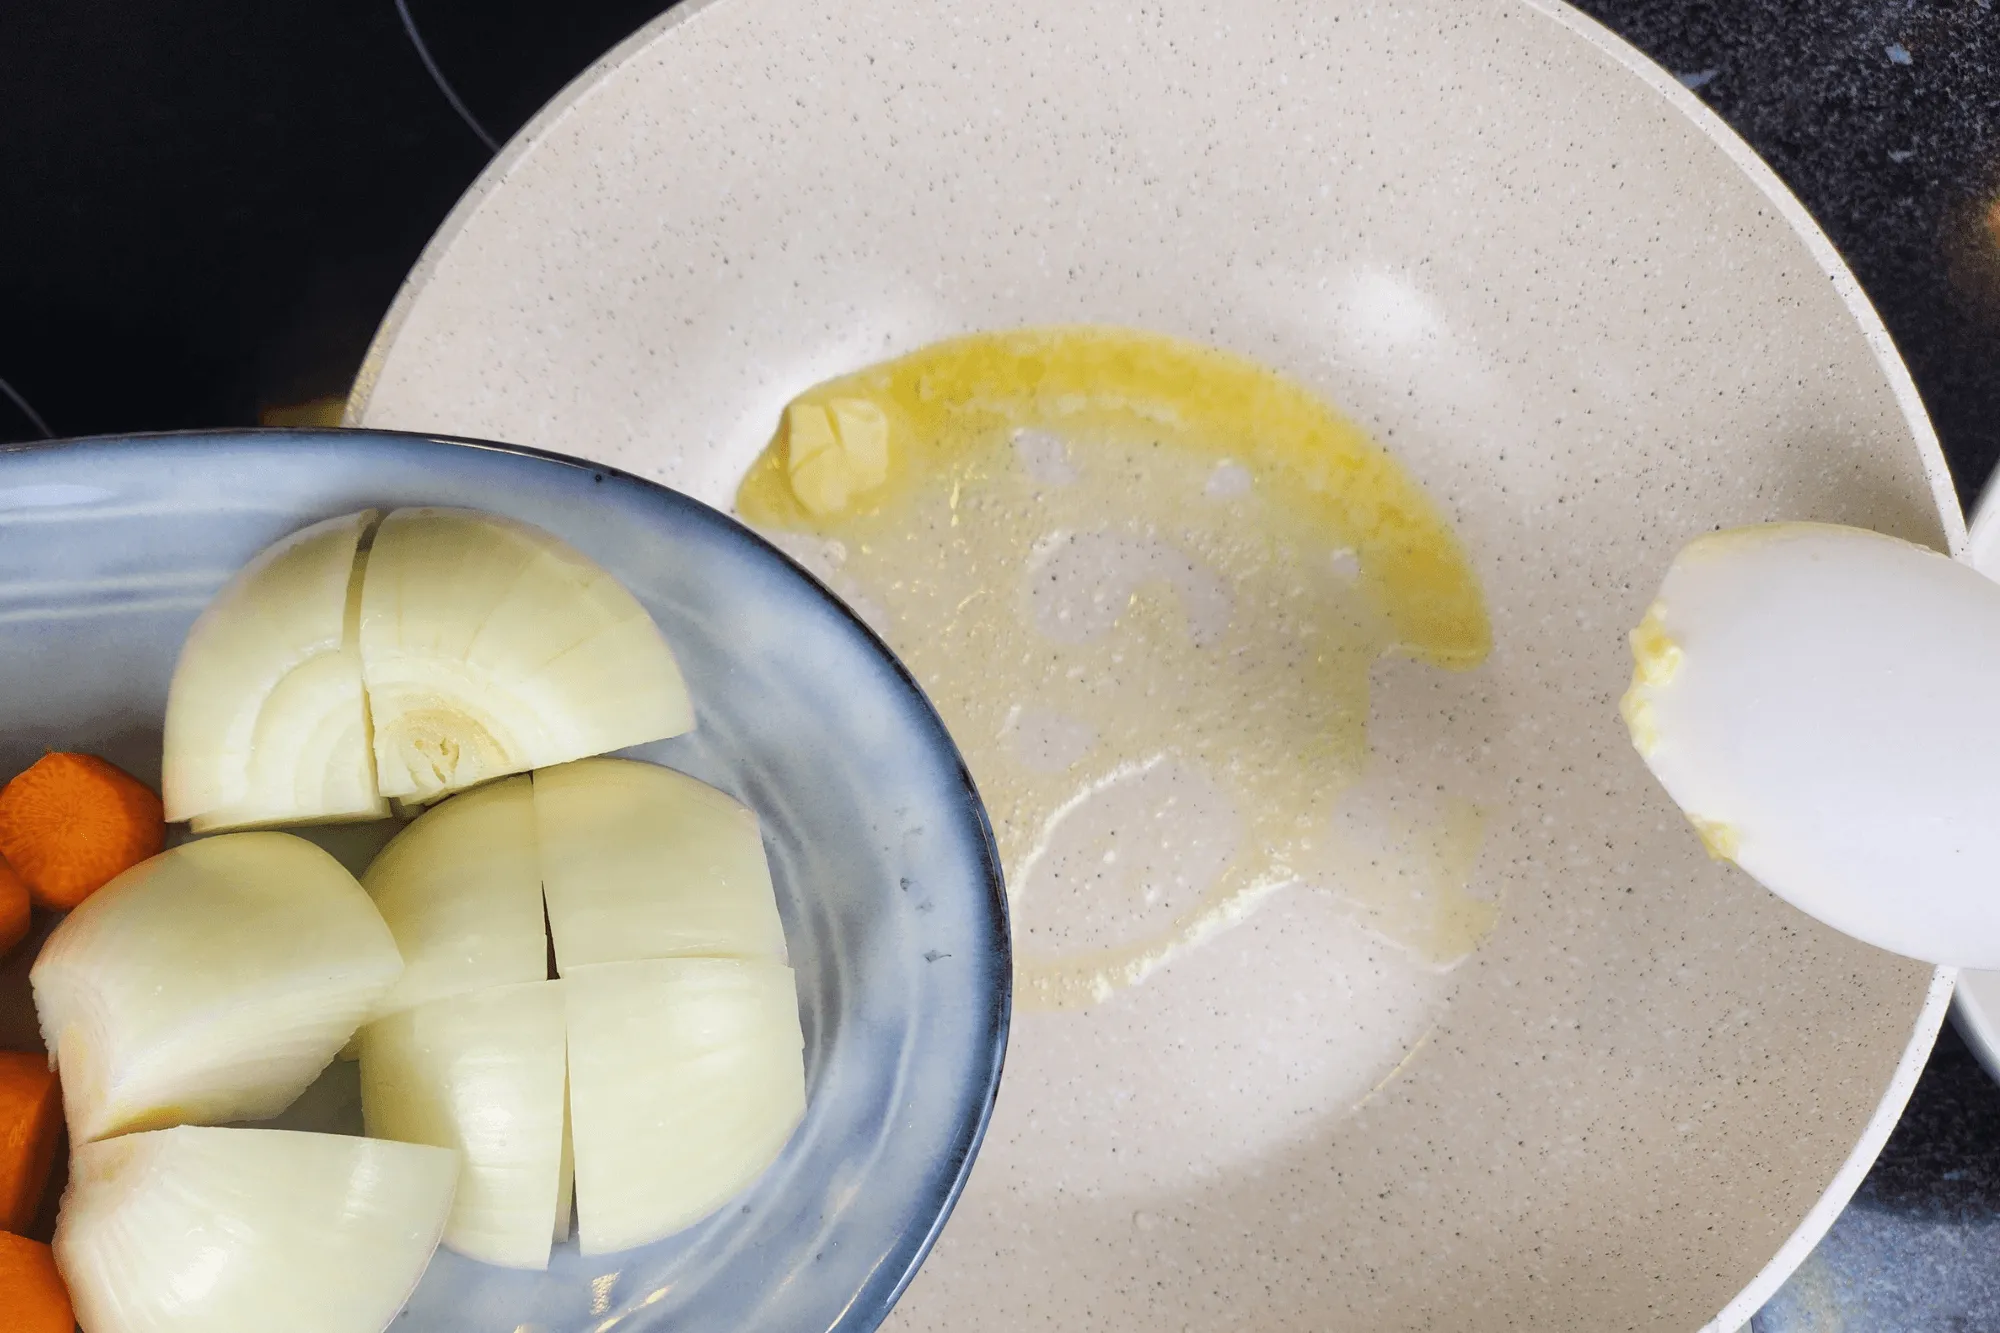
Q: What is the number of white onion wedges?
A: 8